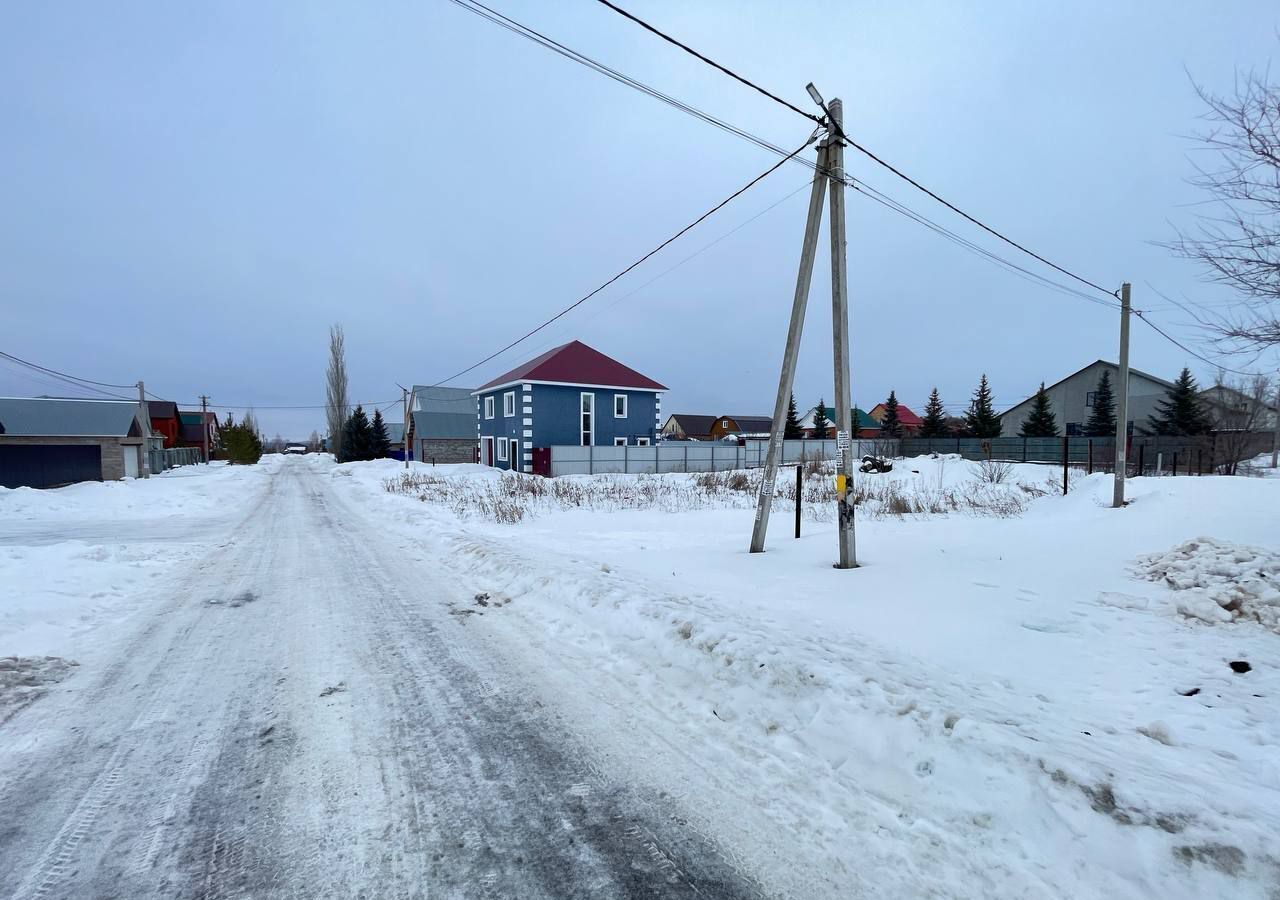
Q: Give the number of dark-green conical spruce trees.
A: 11